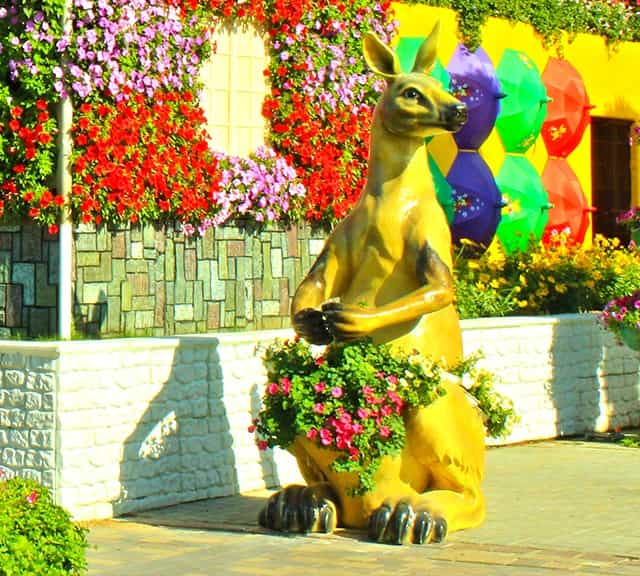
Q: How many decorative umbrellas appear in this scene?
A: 8